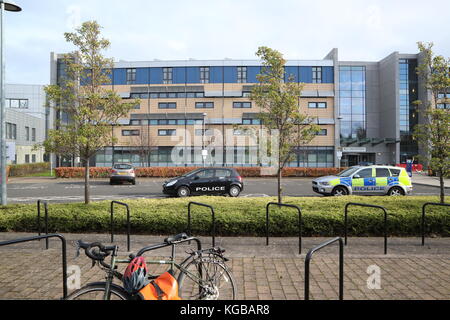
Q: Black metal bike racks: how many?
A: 9